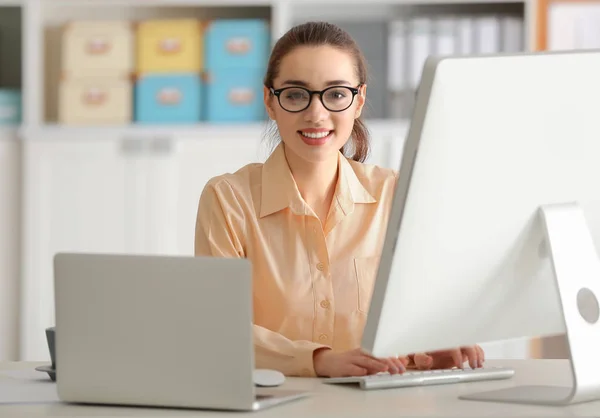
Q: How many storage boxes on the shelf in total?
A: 6